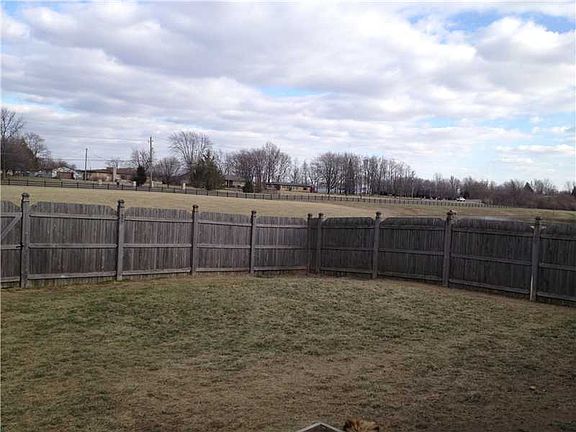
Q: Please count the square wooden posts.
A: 9